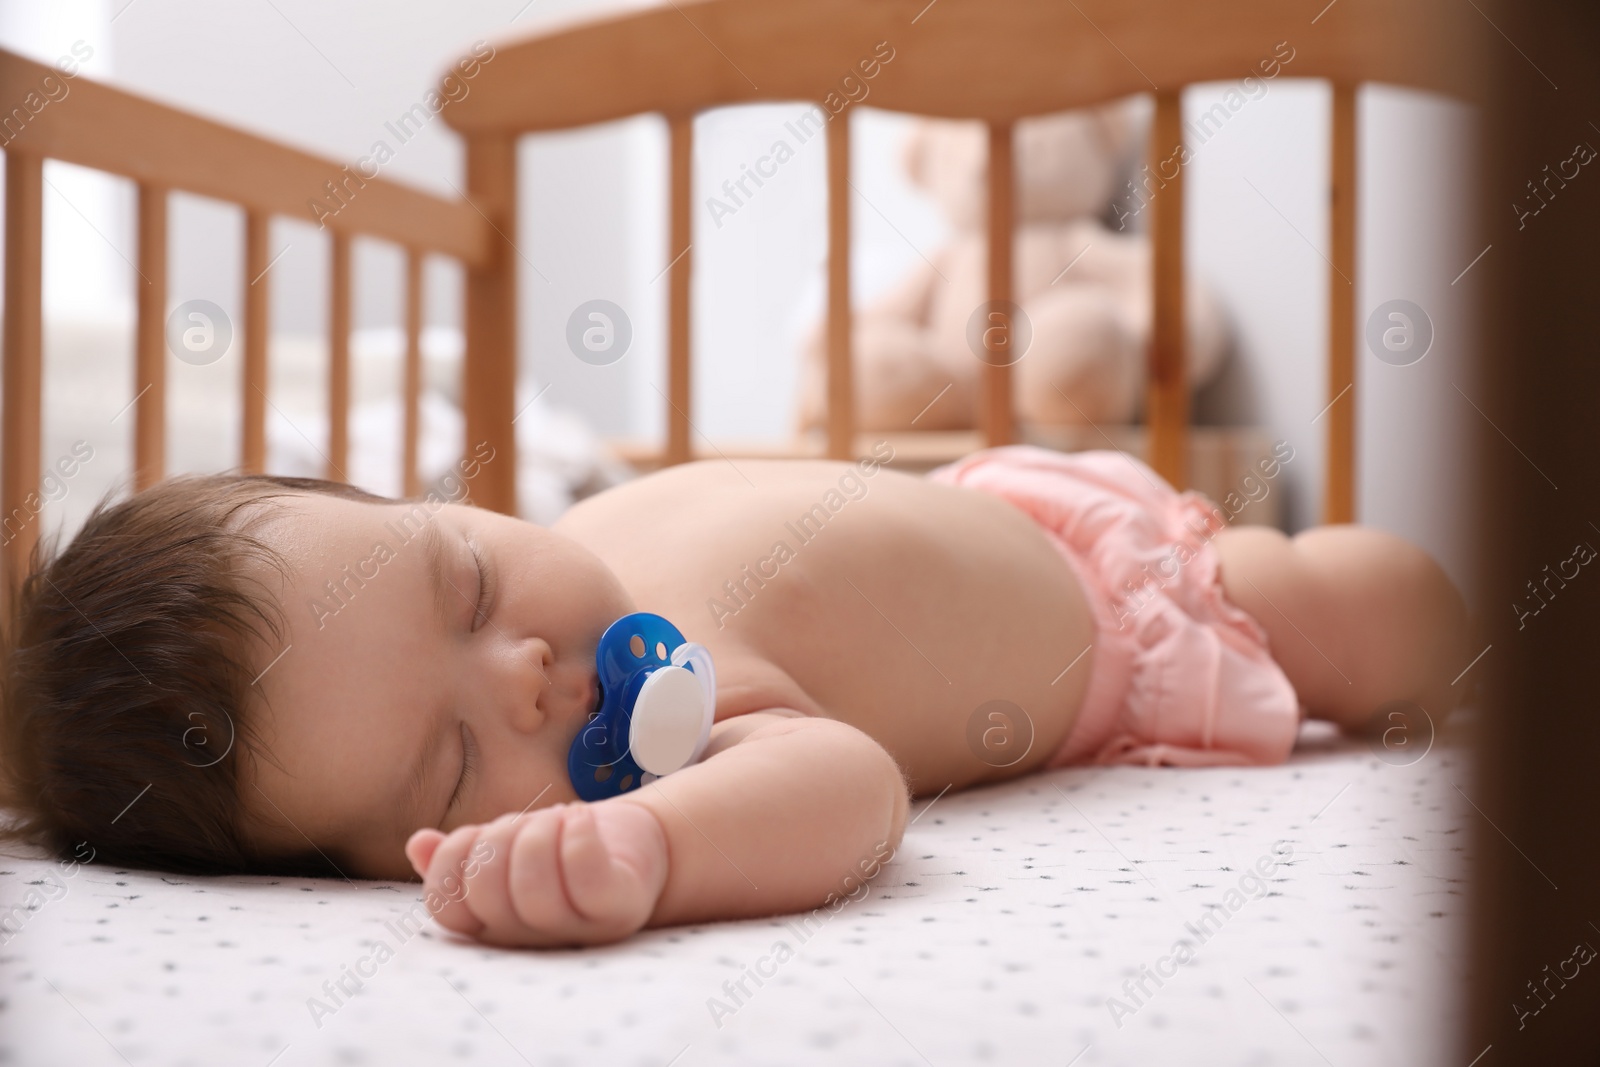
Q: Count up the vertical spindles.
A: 10